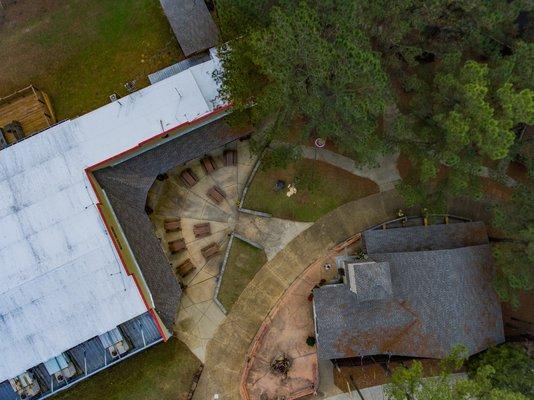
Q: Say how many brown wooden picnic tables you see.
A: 9